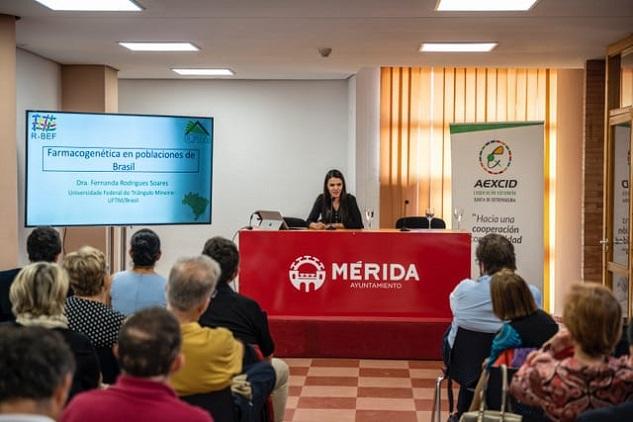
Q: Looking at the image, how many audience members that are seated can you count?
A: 11